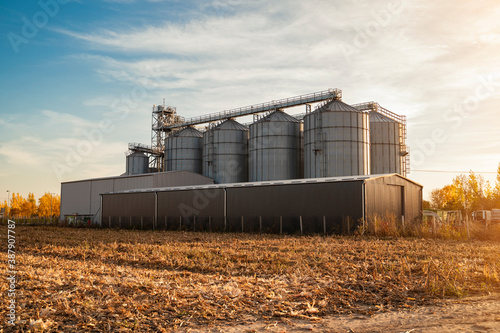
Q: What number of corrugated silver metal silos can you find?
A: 6